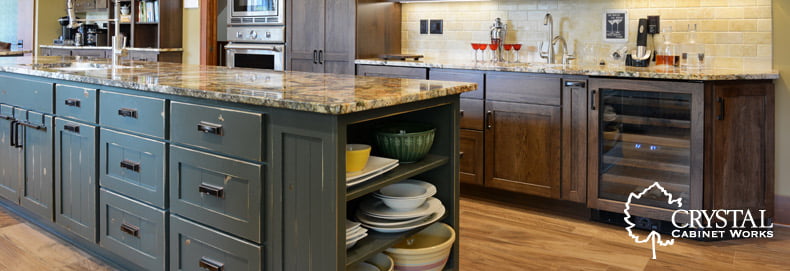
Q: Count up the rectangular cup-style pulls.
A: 8